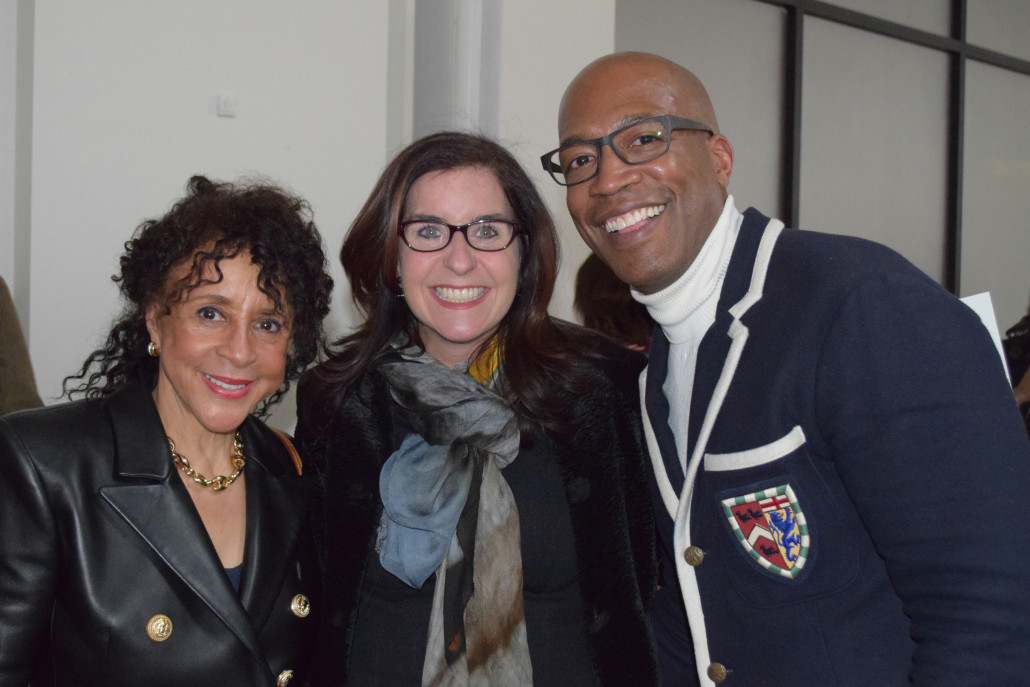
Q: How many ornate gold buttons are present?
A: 3